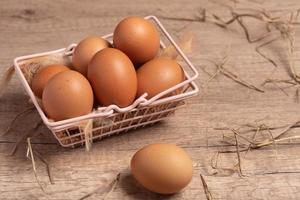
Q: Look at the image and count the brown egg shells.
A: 7